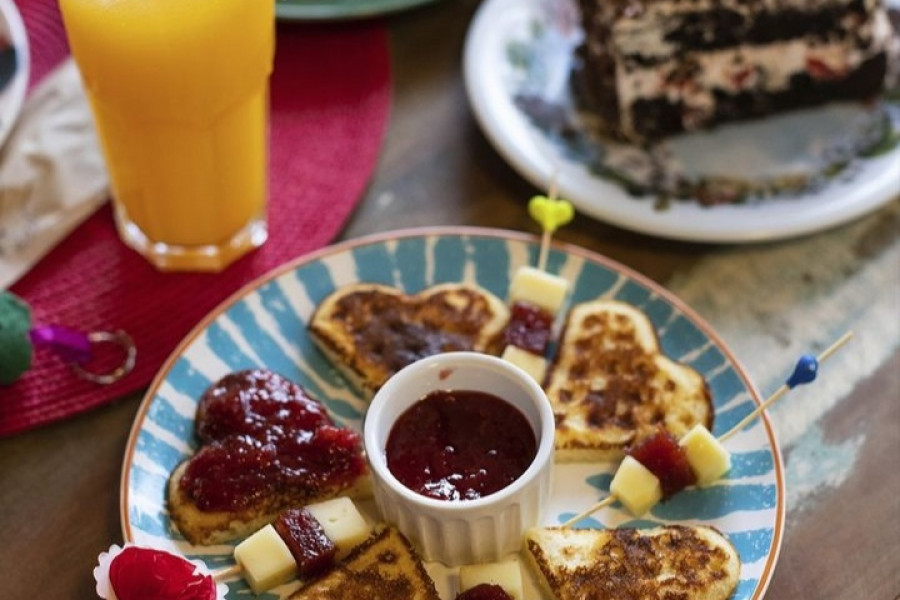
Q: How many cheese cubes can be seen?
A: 7